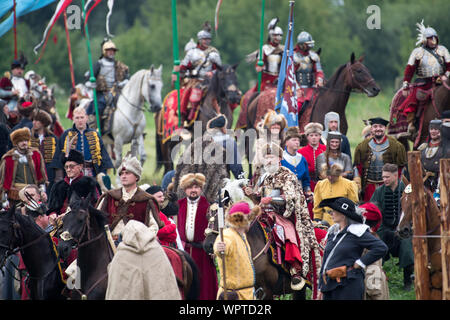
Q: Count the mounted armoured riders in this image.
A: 5